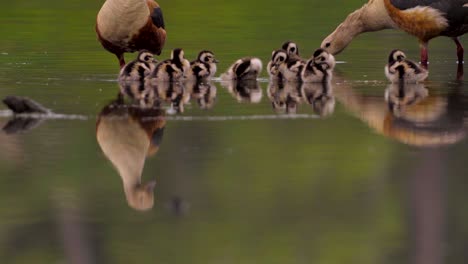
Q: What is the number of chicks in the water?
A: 8